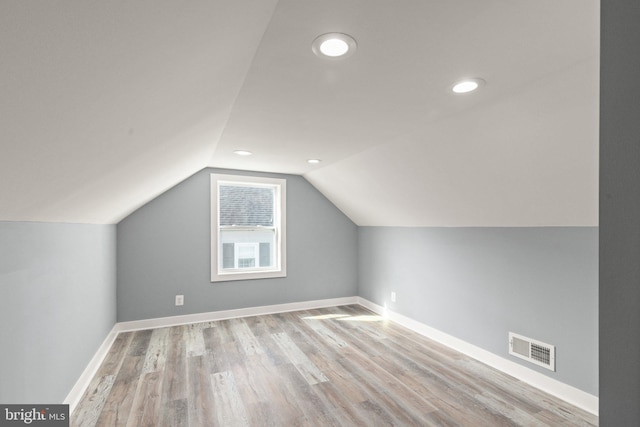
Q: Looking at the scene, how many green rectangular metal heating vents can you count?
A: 0